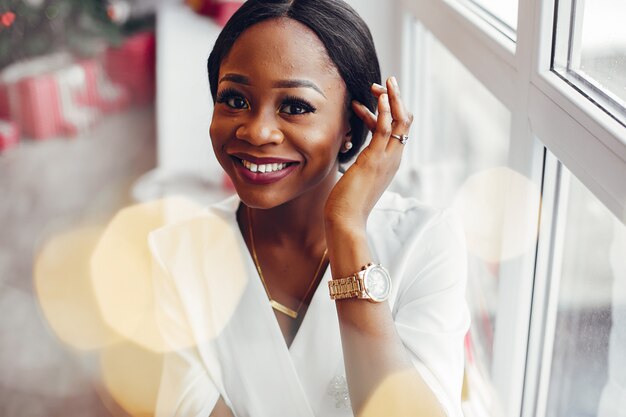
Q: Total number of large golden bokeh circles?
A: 5